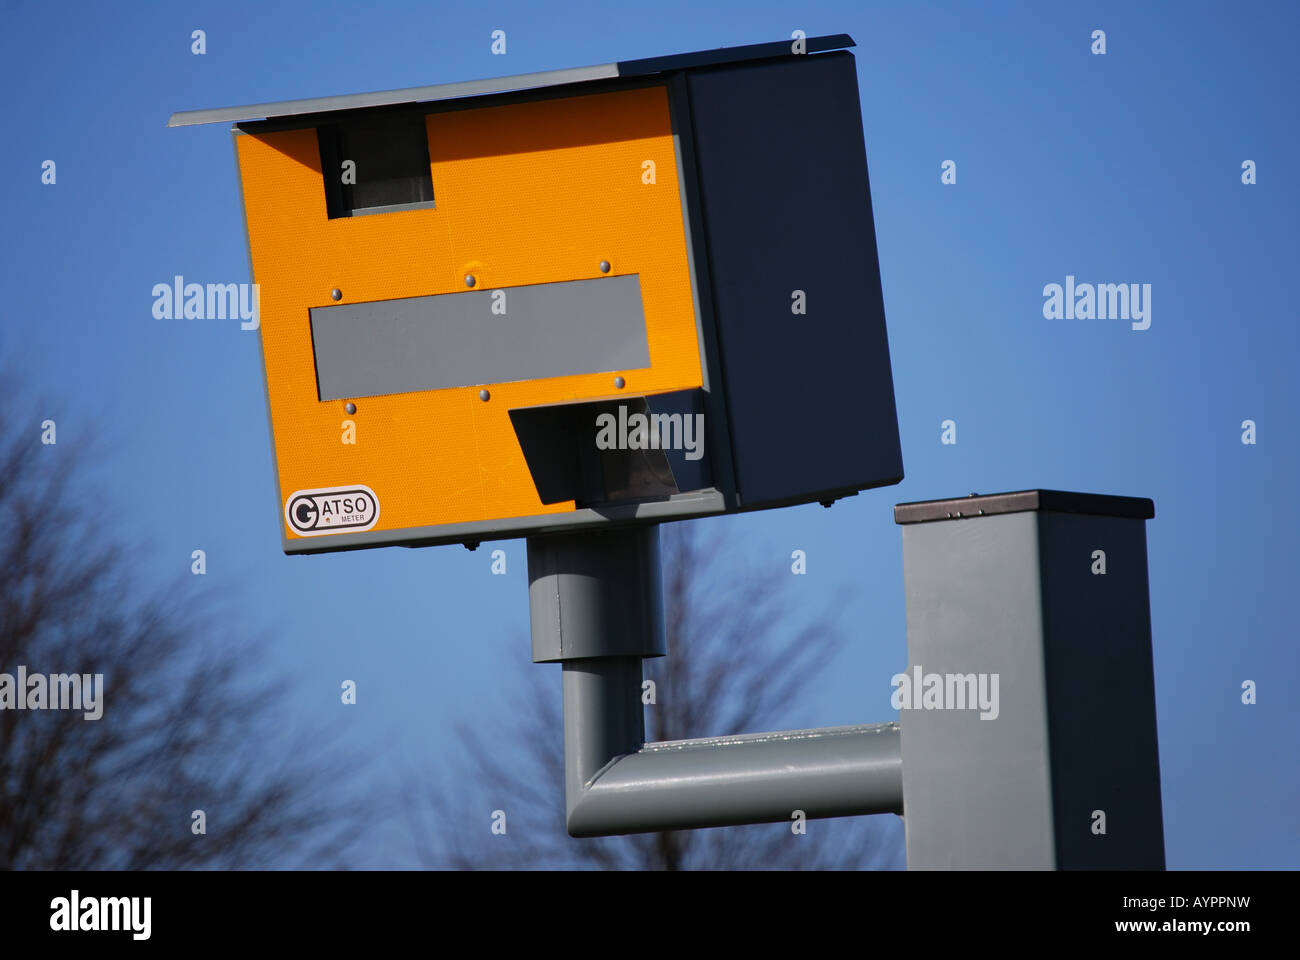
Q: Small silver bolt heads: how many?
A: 6